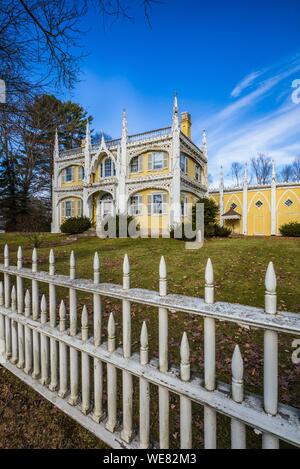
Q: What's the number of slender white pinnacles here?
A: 9